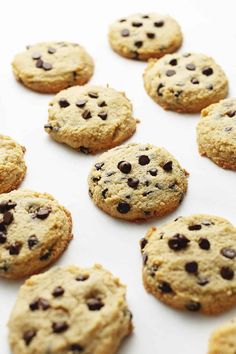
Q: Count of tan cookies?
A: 11